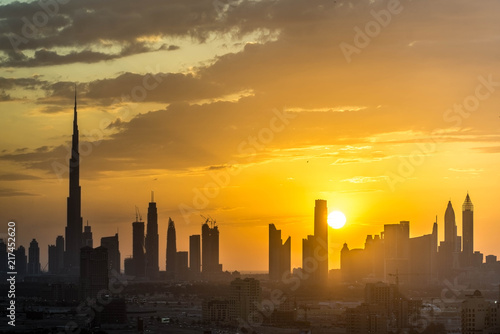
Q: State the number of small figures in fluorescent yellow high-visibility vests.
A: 0